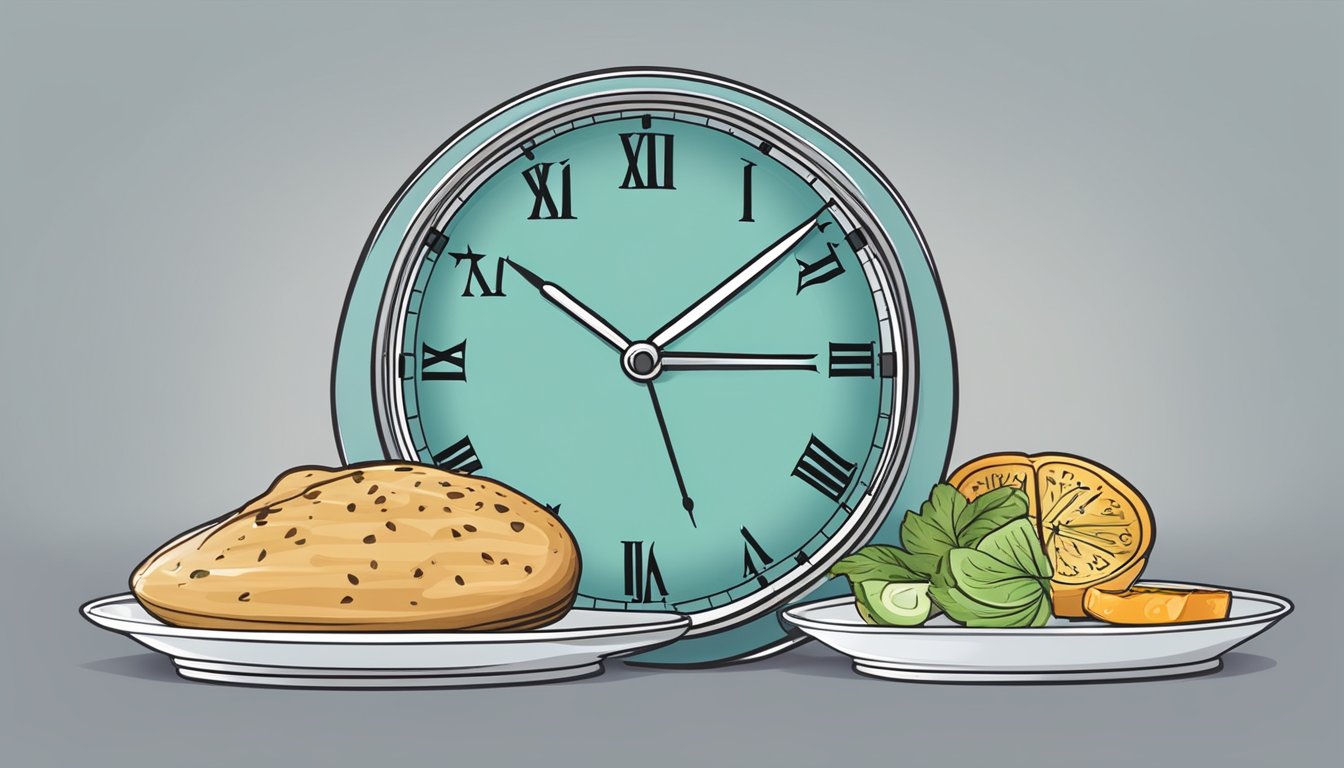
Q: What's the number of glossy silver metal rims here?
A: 1